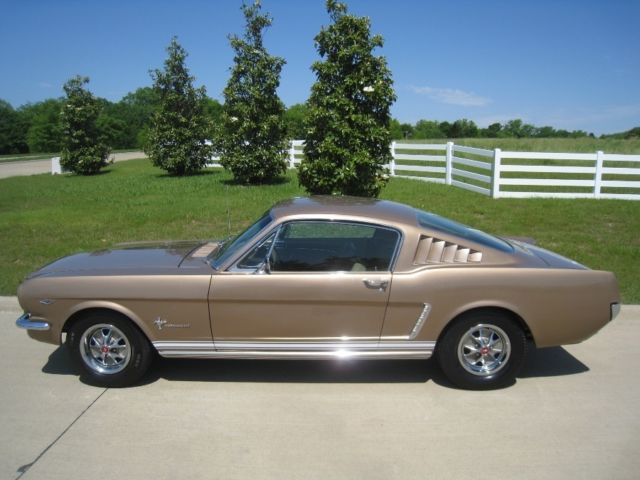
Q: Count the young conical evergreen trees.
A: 4